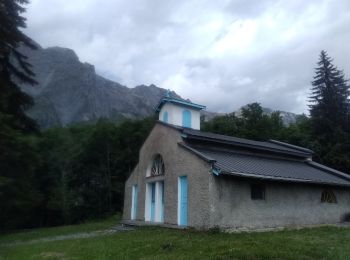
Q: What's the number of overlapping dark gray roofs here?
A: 2